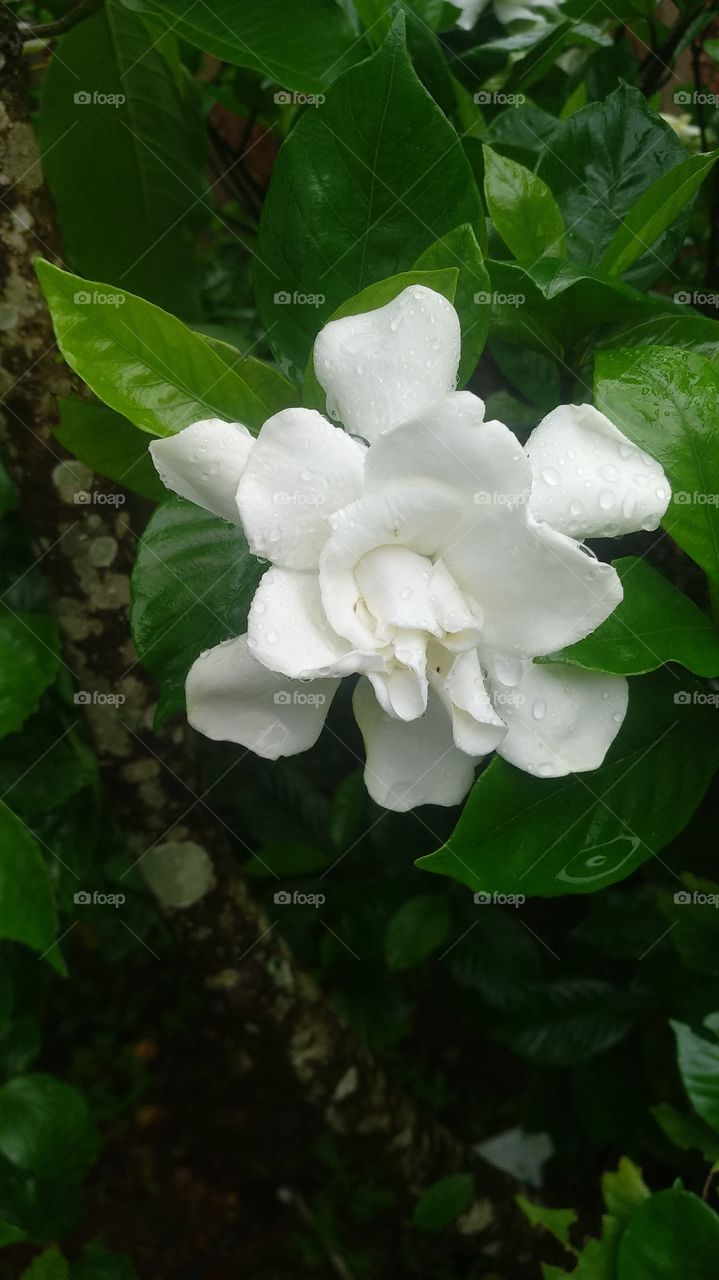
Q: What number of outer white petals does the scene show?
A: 6